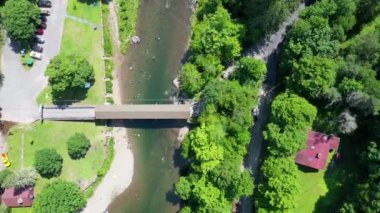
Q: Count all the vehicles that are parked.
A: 8